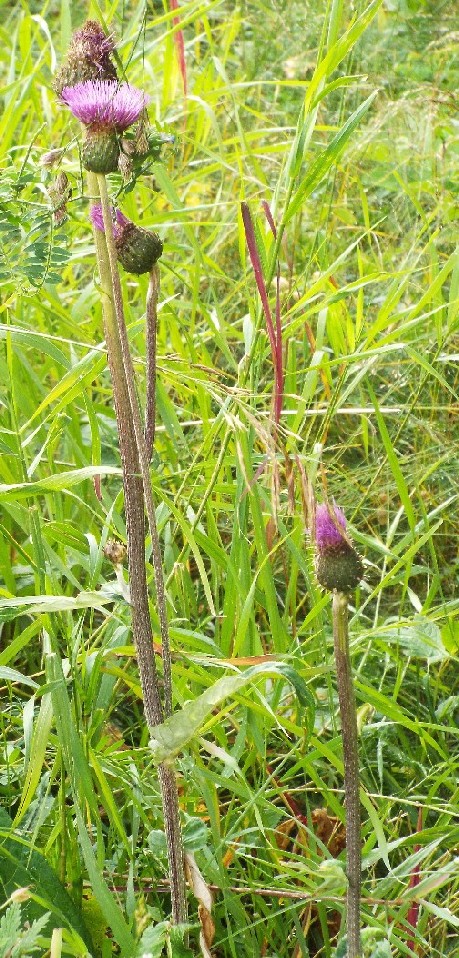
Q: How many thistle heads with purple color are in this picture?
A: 4